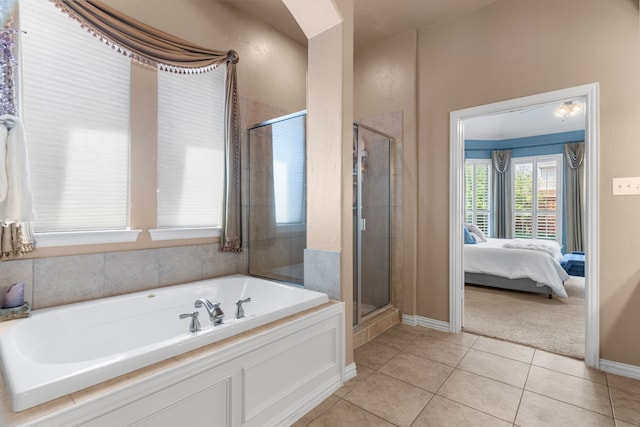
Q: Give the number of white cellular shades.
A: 2